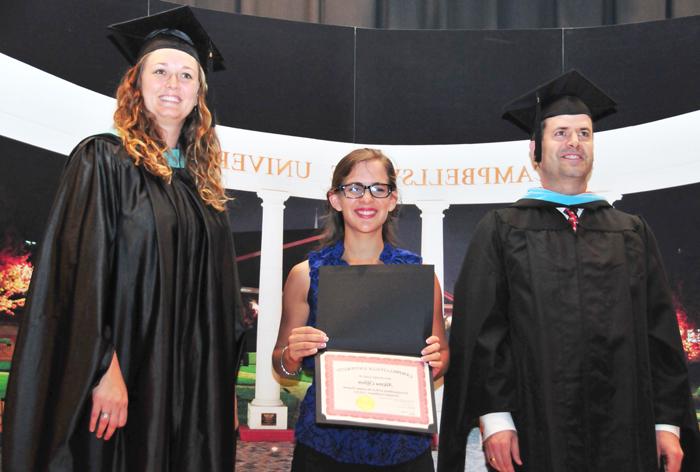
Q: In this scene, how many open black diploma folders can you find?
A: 1